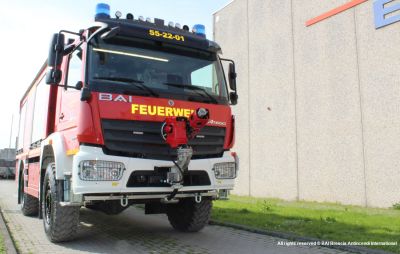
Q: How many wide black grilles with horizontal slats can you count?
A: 1